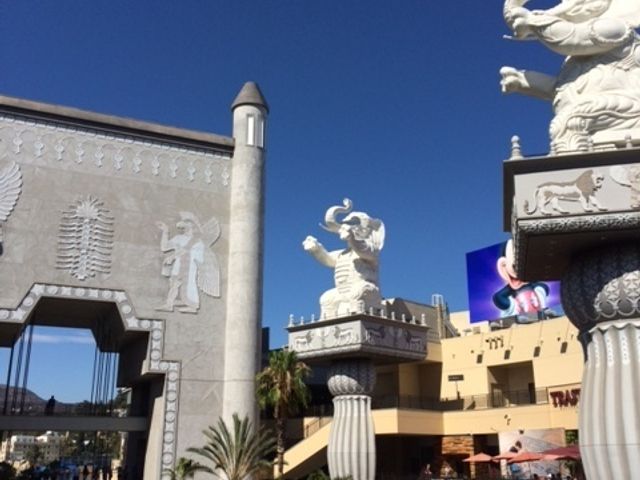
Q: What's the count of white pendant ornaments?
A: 12